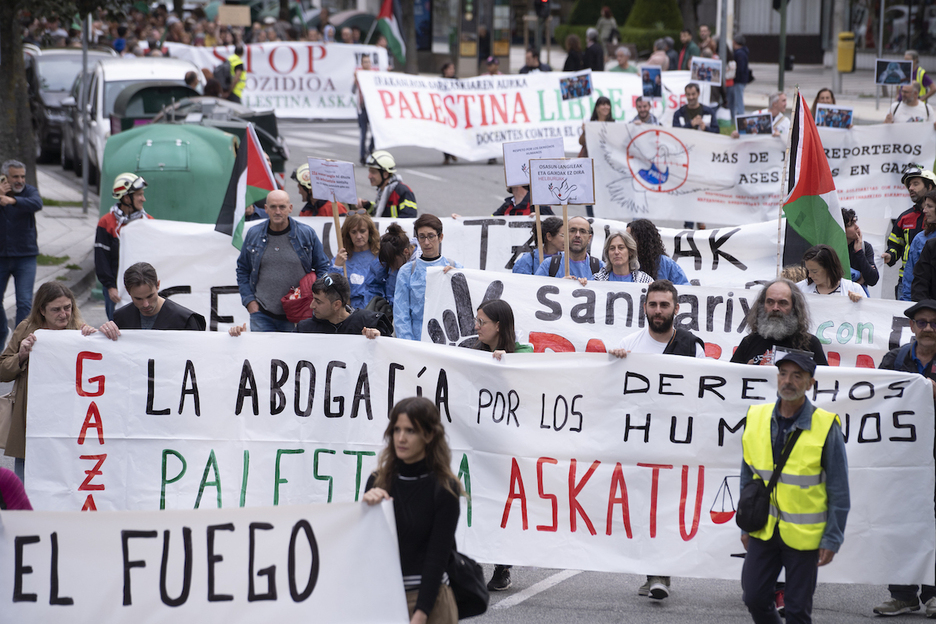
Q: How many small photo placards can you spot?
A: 6